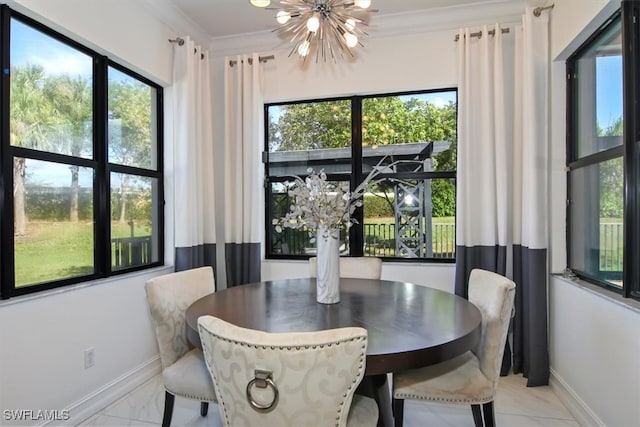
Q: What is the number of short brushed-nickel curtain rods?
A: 4